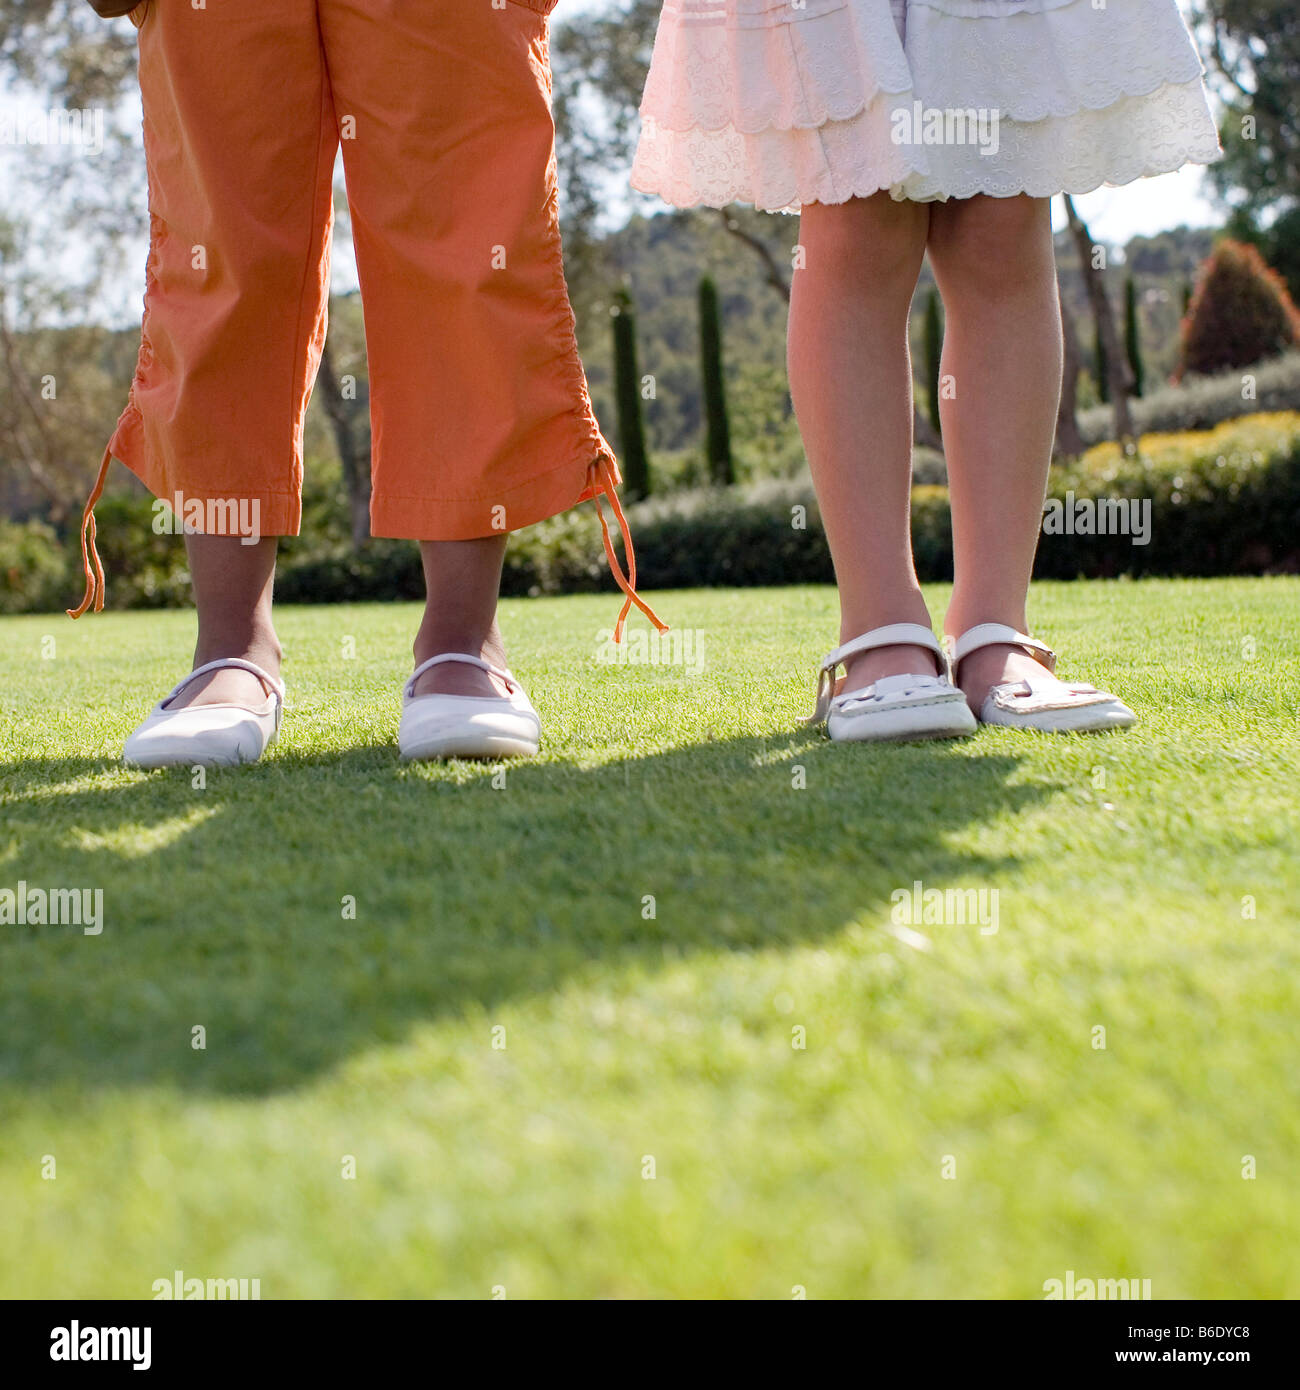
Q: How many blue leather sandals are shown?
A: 0